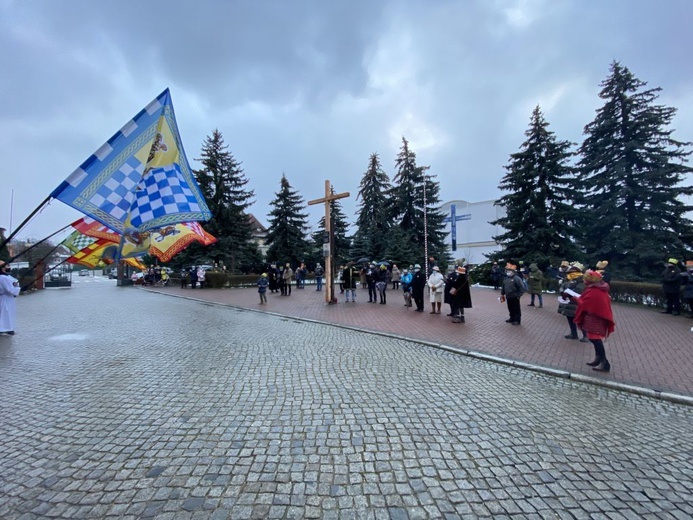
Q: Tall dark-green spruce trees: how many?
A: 7